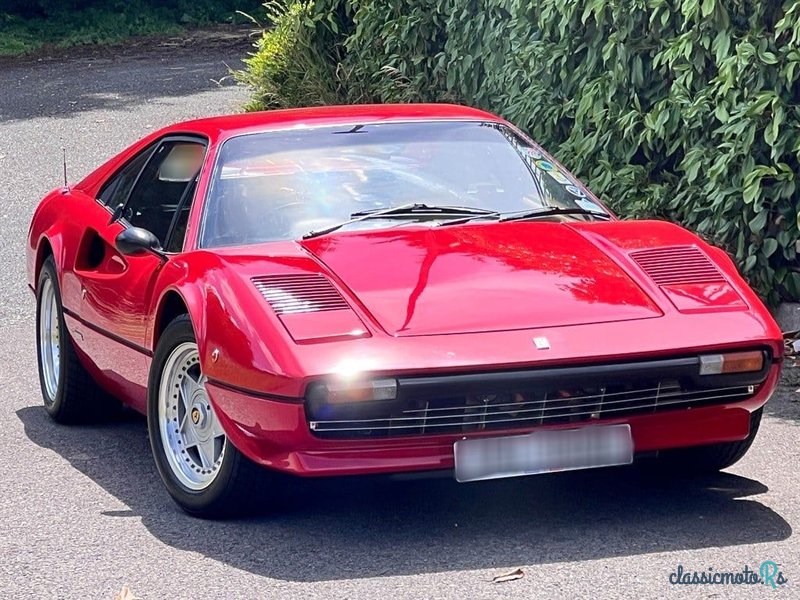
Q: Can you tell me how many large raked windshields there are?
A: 1